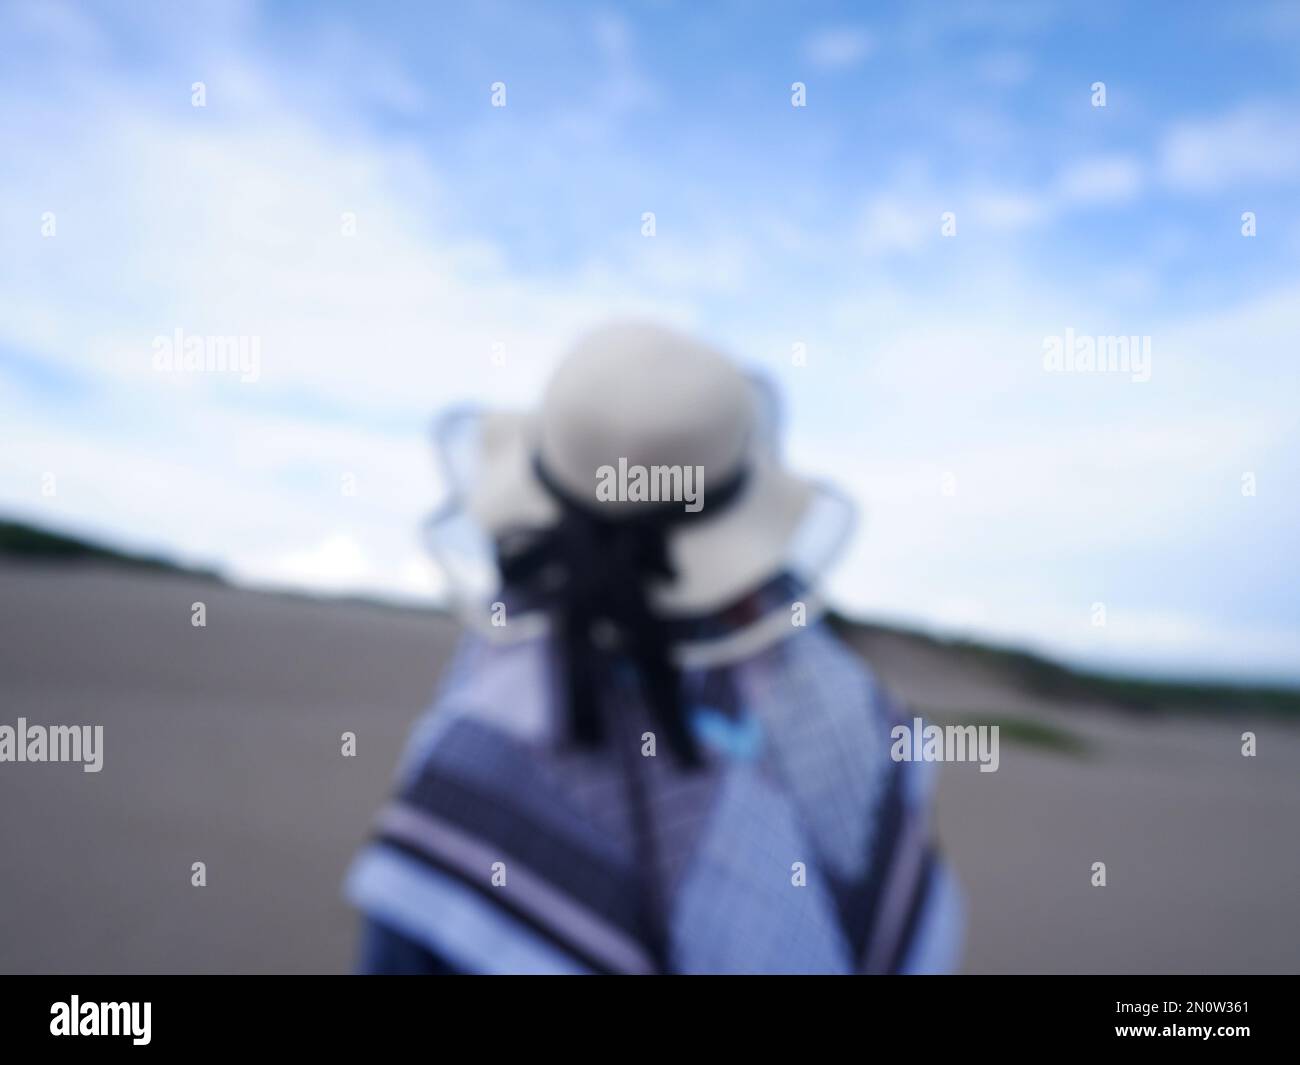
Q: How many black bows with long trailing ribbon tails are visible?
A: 1